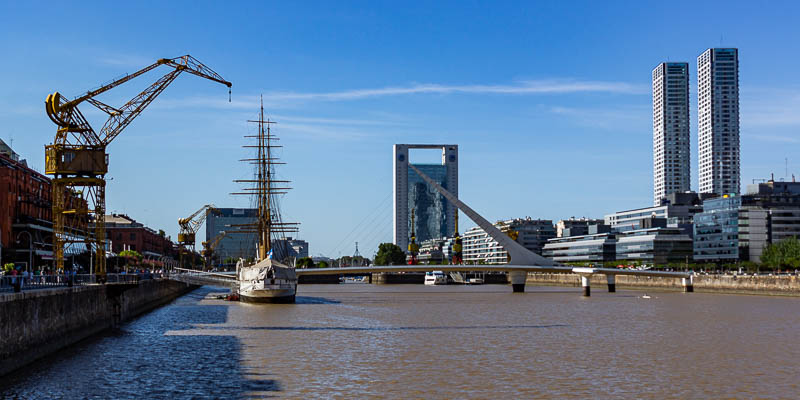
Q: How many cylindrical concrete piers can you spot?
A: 4